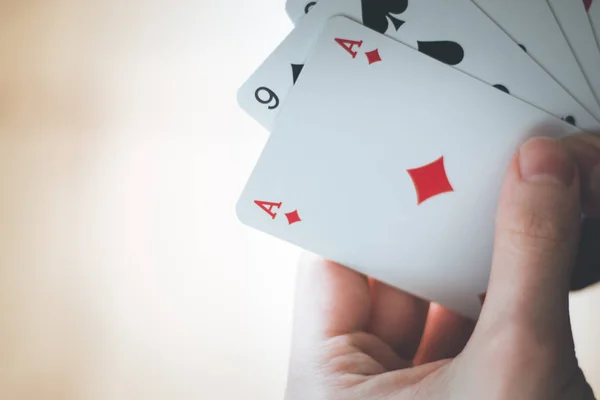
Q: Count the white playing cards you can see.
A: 5